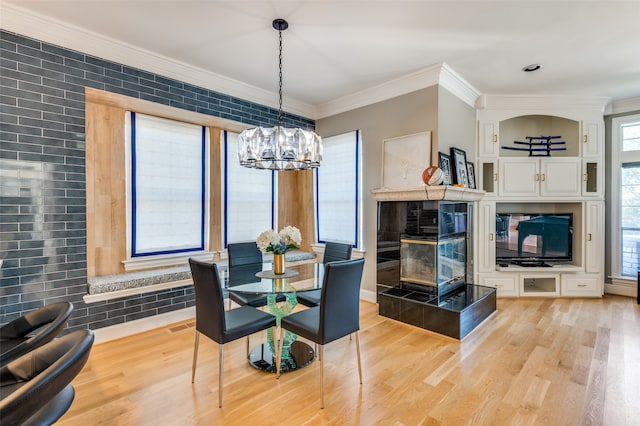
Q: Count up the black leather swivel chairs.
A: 2